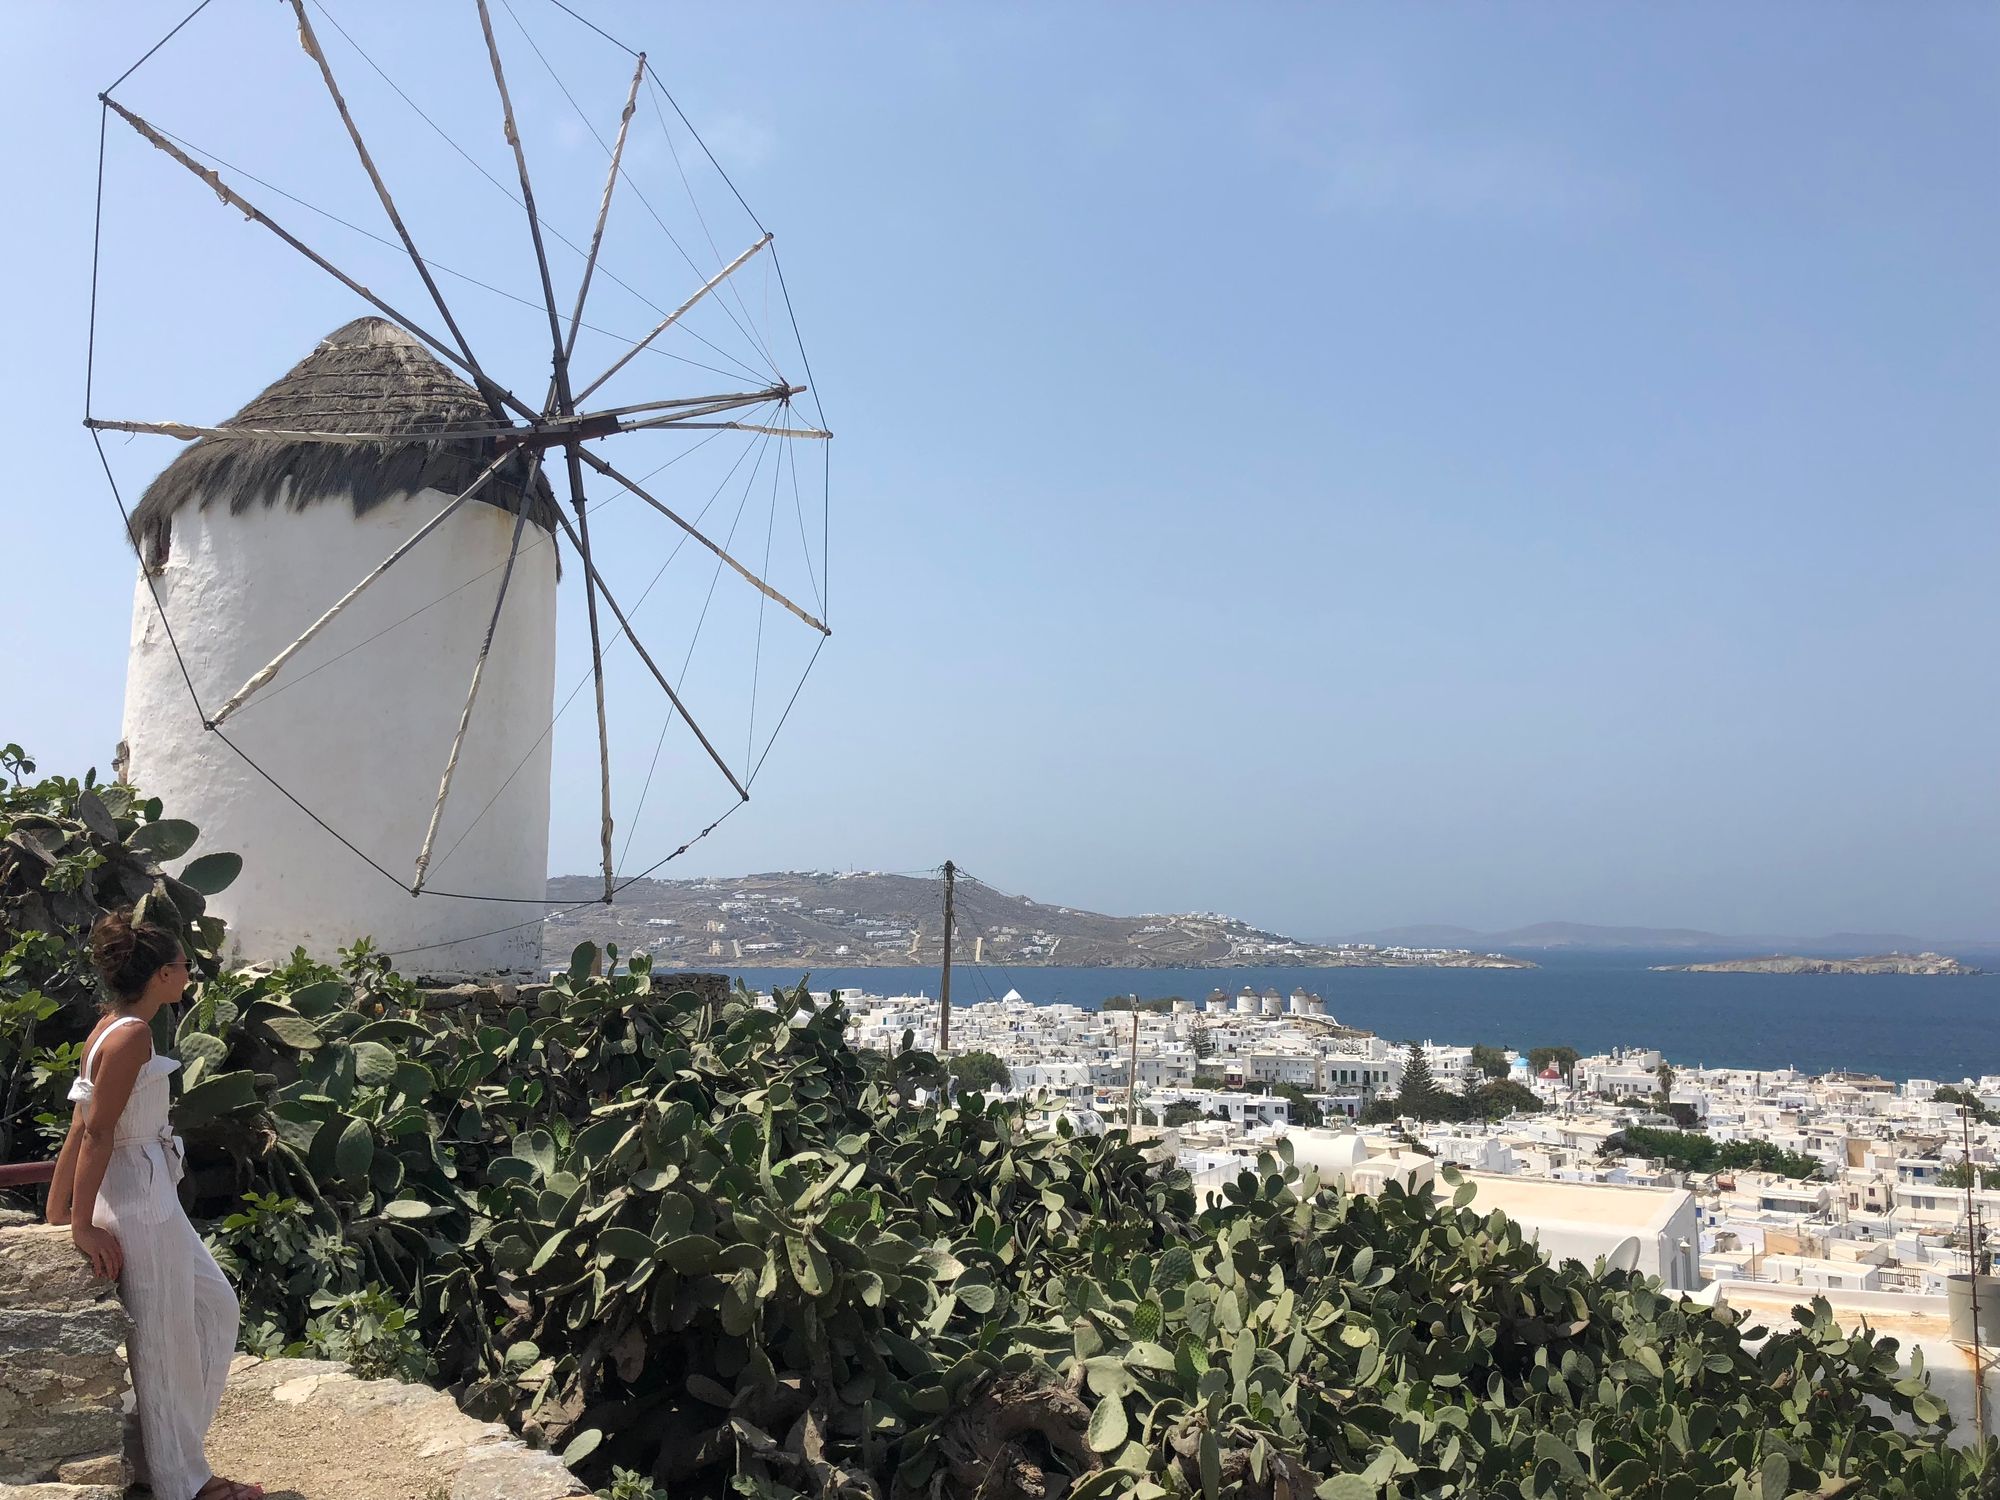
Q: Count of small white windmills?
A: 5